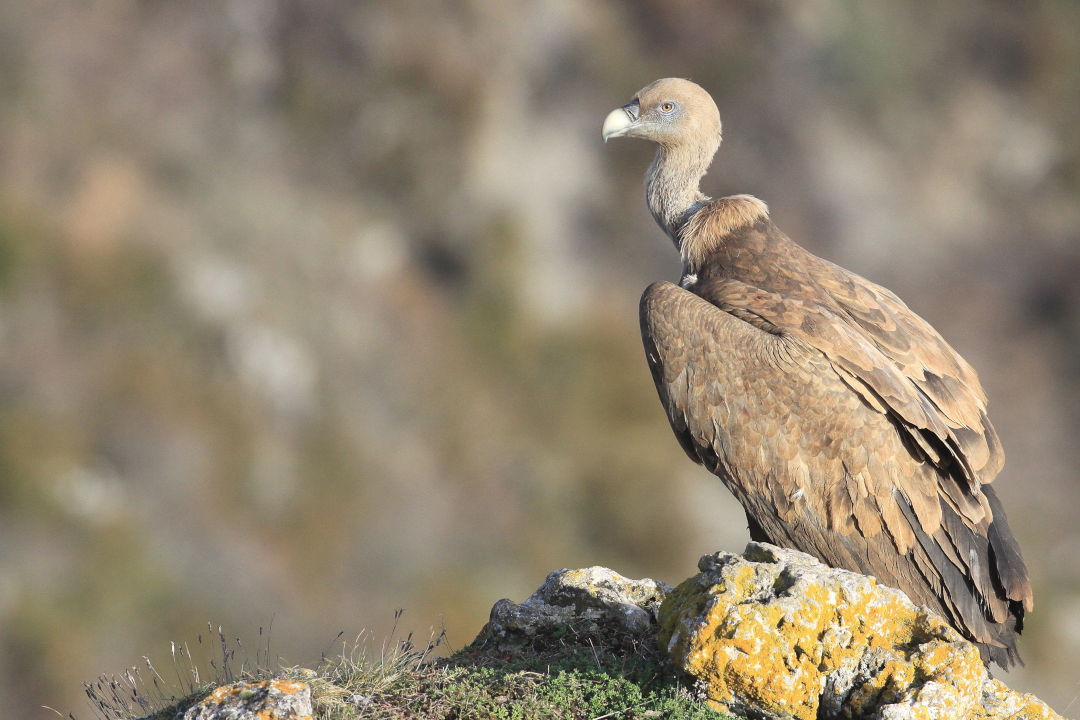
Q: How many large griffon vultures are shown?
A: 1